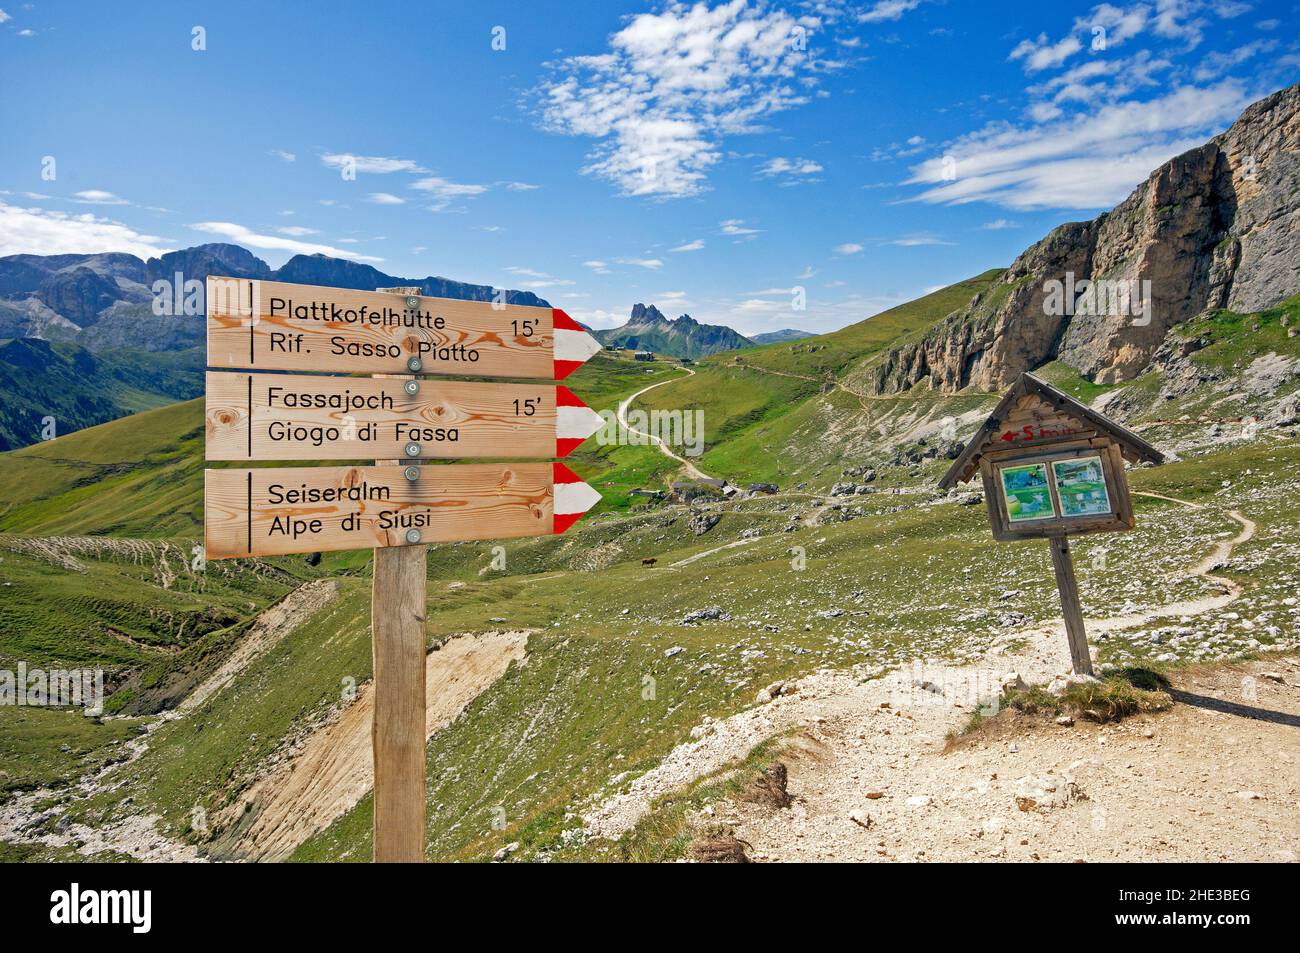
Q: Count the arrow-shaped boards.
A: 3